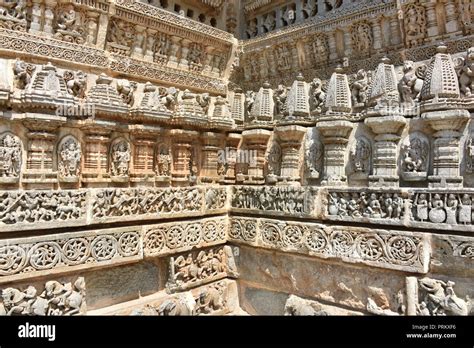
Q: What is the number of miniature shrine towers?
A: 11